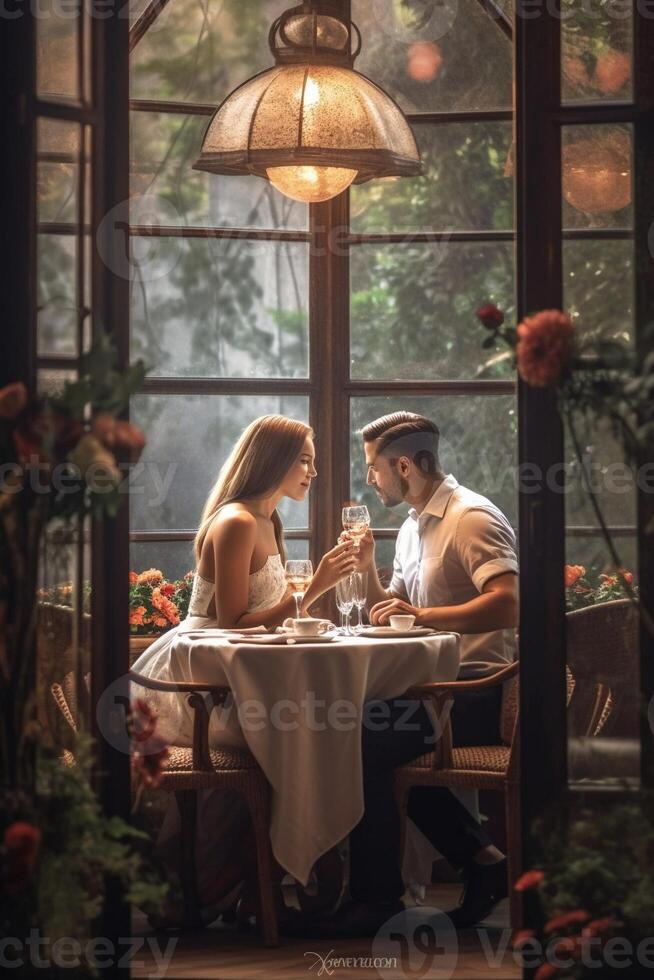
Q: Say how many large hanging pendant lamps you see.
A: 1